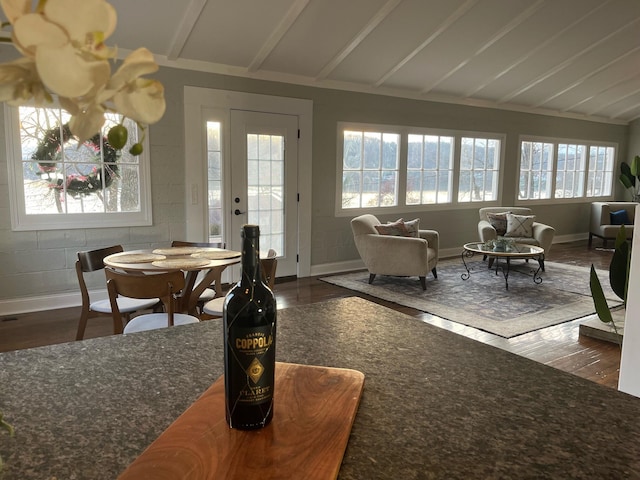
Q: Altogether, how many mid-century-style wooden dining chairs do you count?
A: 4